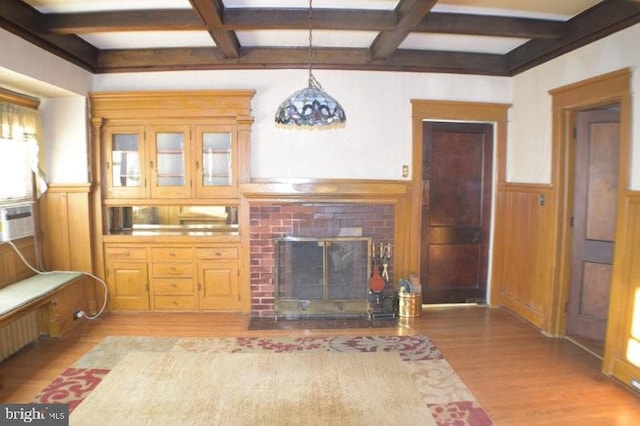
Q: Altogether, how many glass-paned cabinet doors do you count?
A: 3